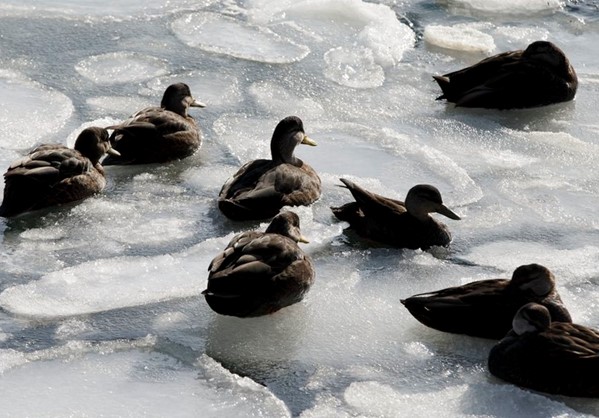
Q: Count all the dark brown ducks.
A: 8